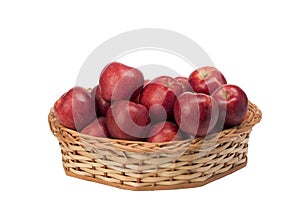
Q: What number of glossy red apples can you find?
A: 13